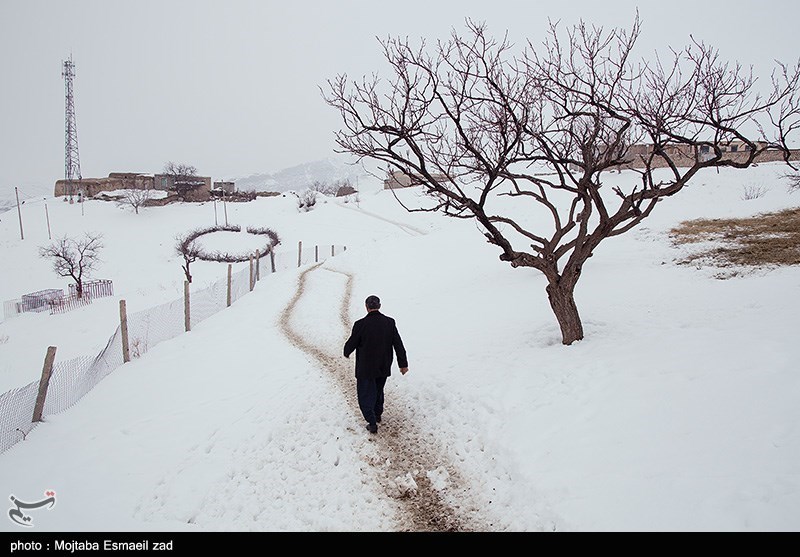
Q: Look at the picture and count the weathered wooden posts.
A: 11